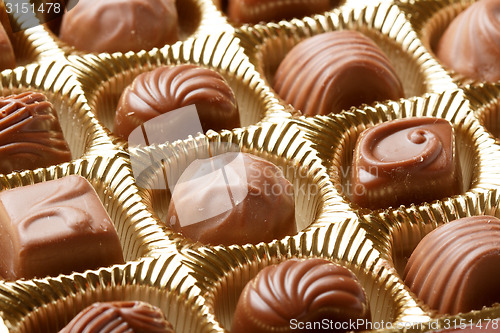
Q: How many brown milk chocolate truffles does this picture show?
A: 13